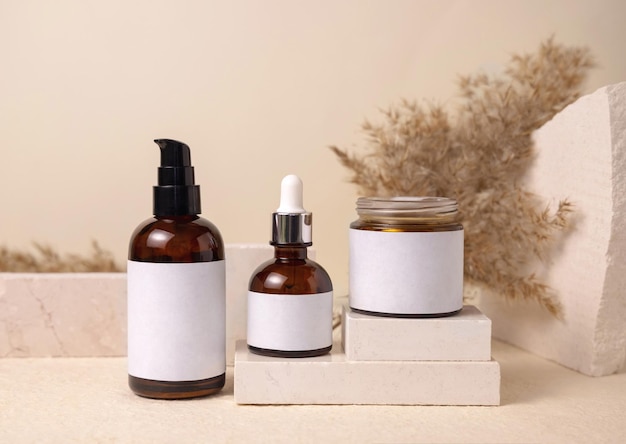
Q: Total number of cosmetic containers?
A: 3